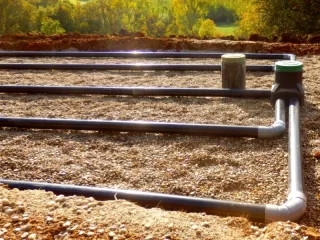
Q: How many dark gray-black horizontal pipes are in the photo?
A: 5